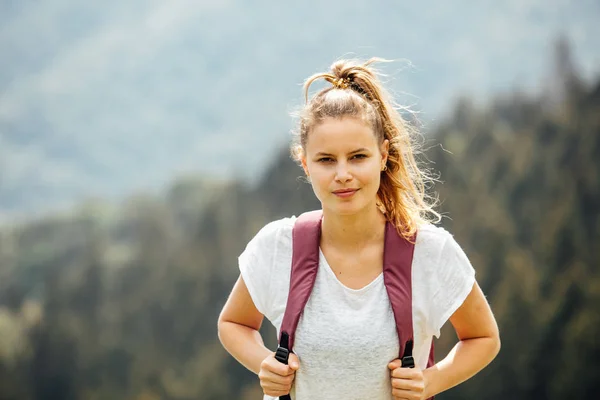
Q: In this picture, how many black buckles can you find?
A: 2